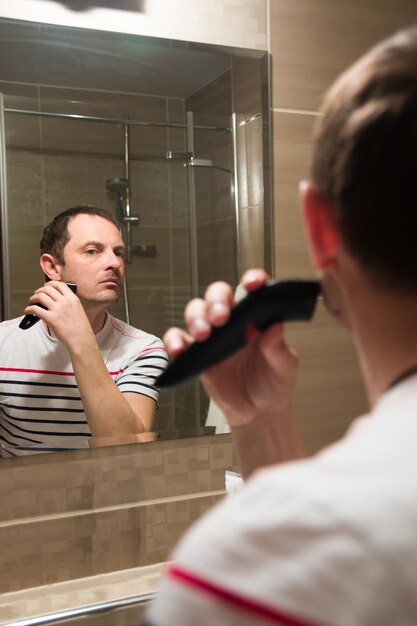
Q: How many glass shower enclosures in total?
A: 1